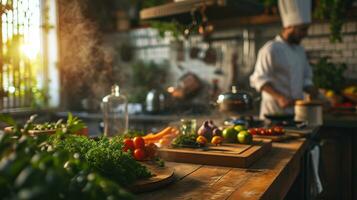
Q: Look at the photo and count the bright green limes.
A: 3